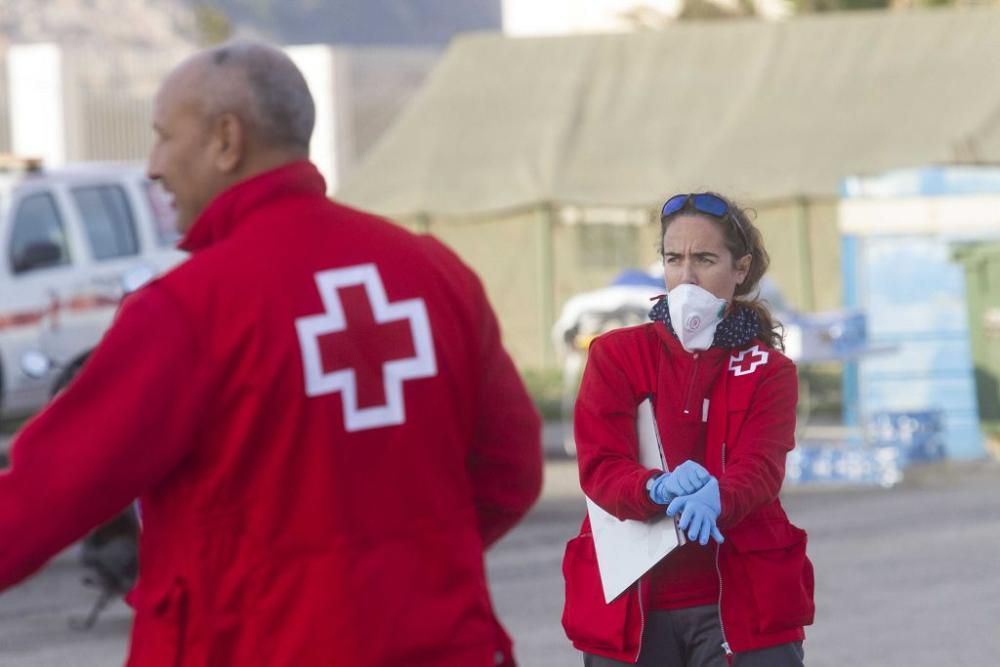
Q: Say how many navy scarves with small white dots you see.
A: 1